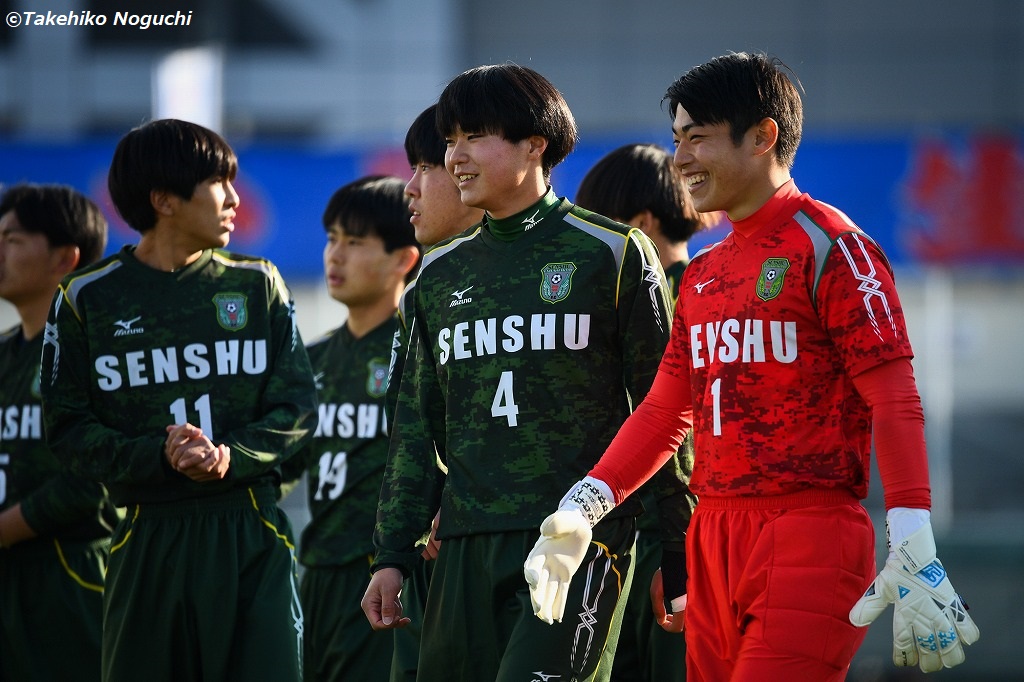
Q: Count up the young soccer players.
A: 7